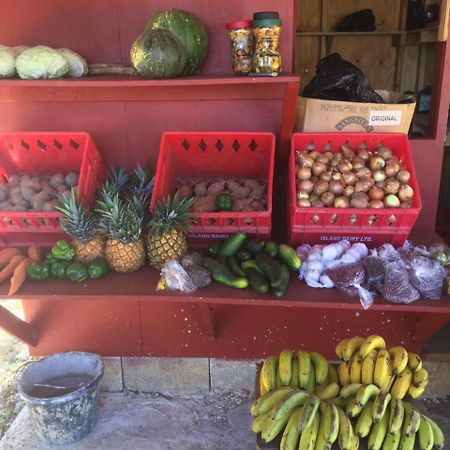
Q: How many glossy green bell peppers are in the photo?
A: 7